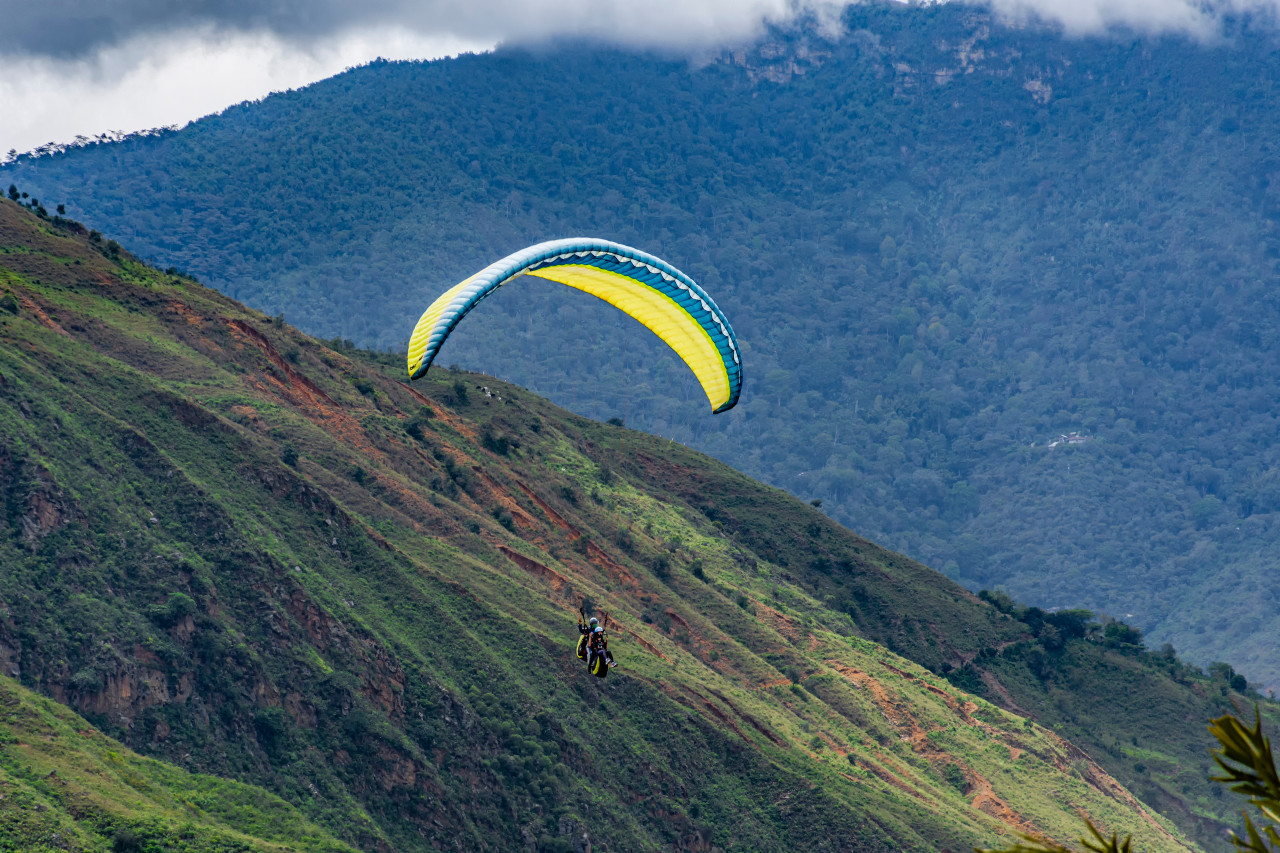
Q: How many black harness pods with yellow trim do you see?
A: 2